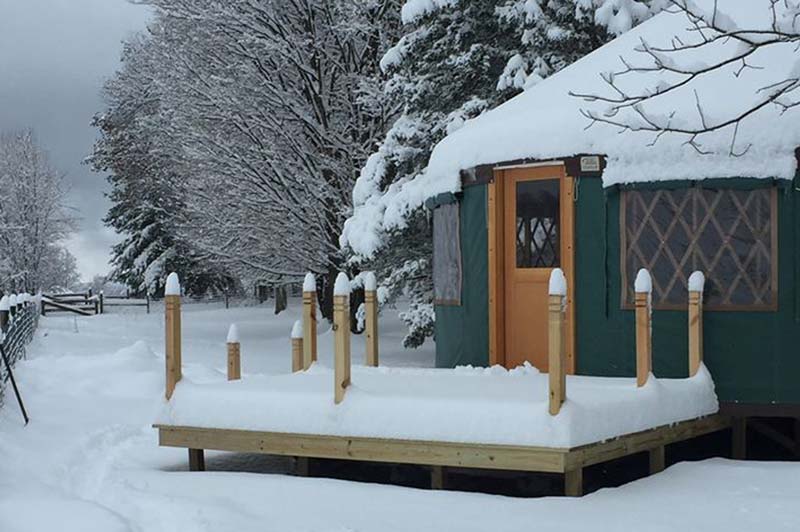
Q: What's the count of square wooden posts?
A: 9